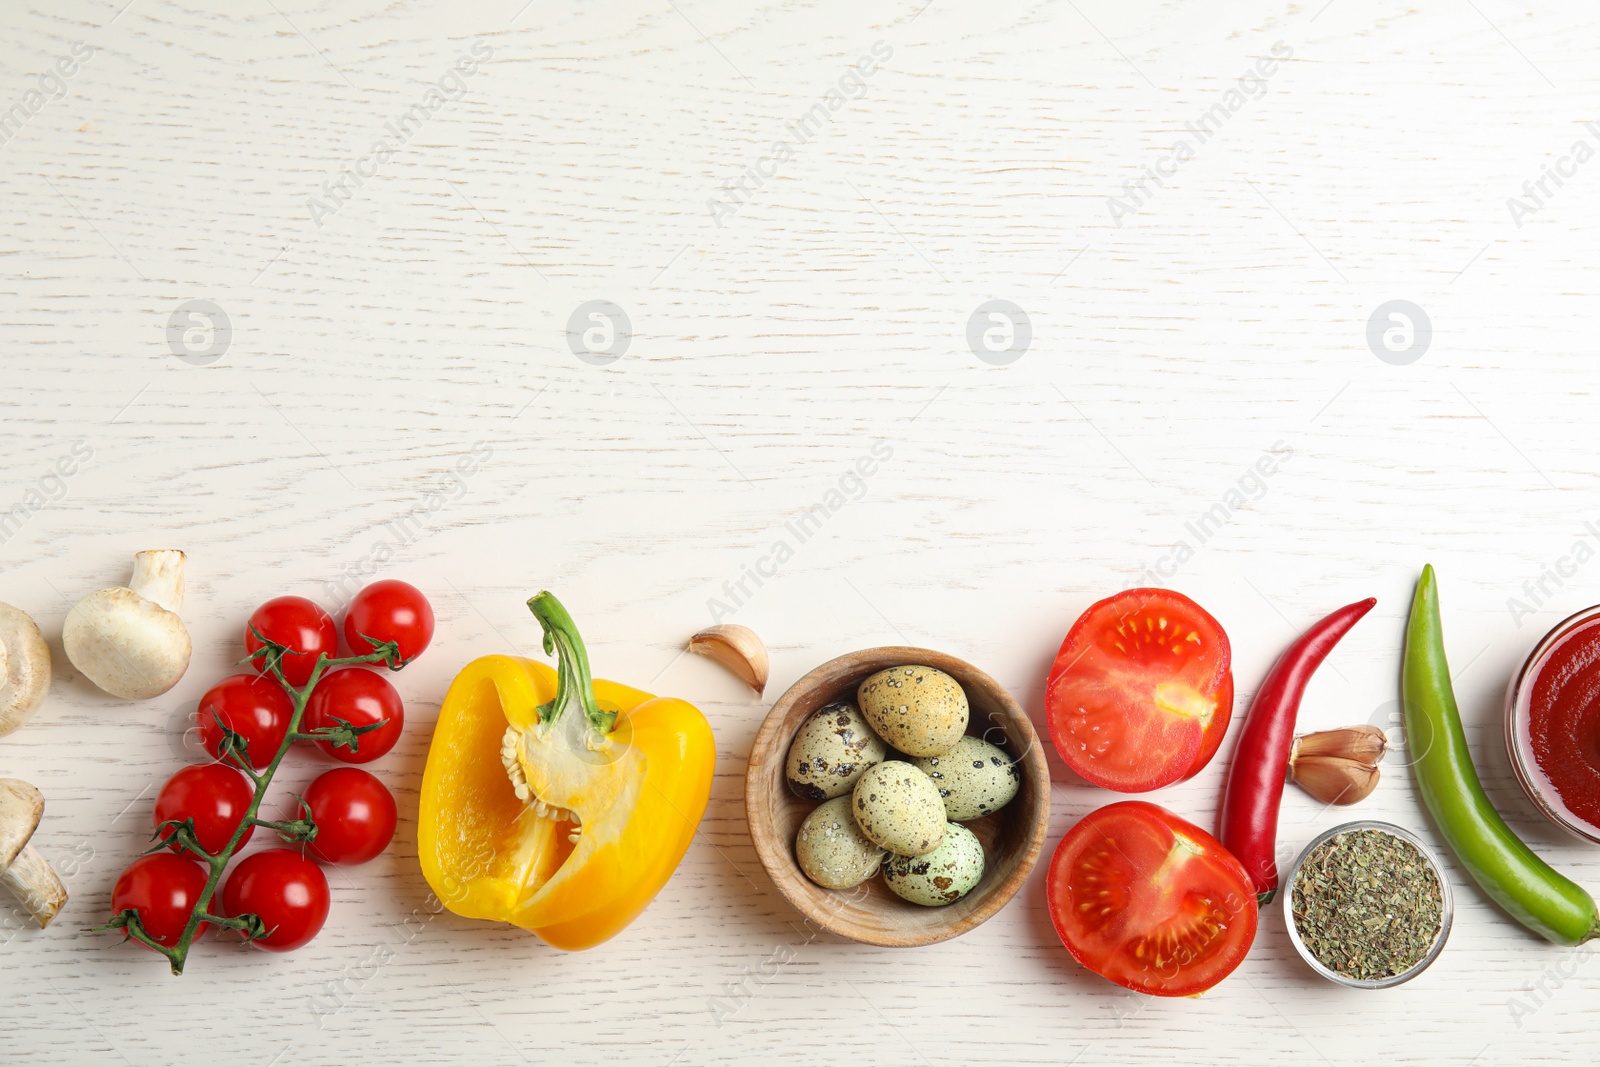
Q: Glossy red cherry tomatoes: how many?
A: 8